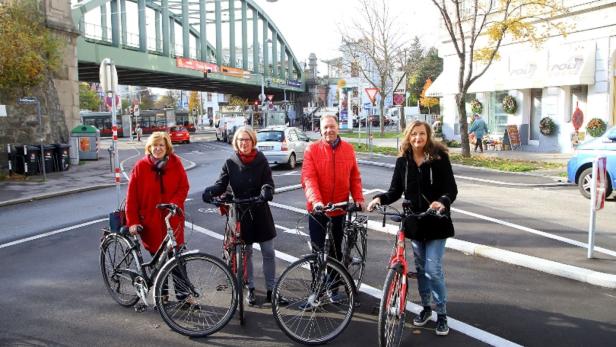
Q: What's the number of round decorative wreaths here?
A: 4